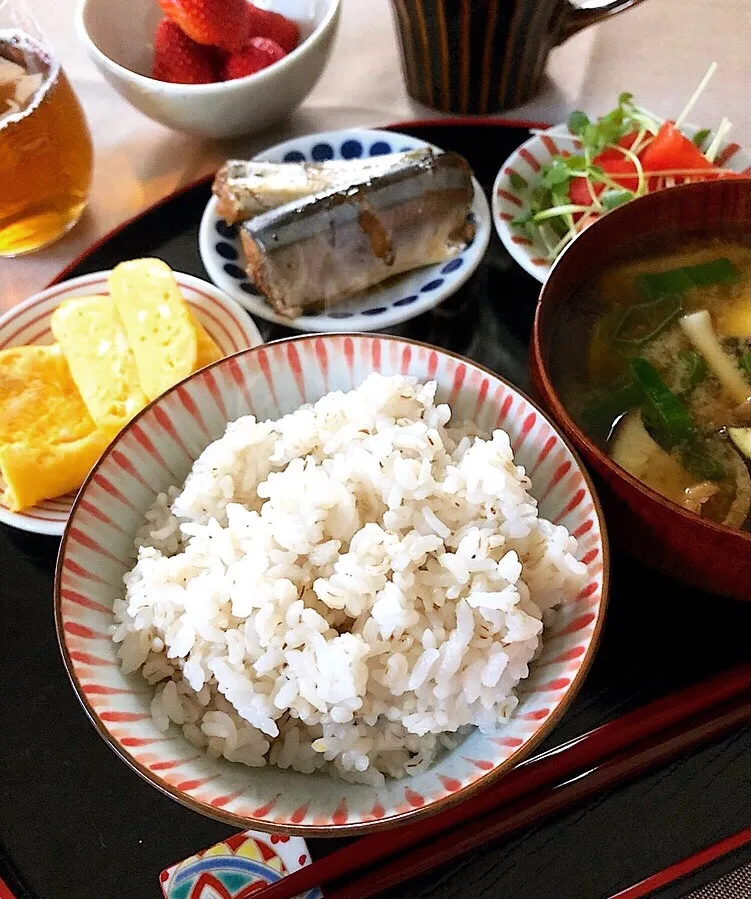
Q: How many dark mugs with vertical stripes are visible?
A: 1